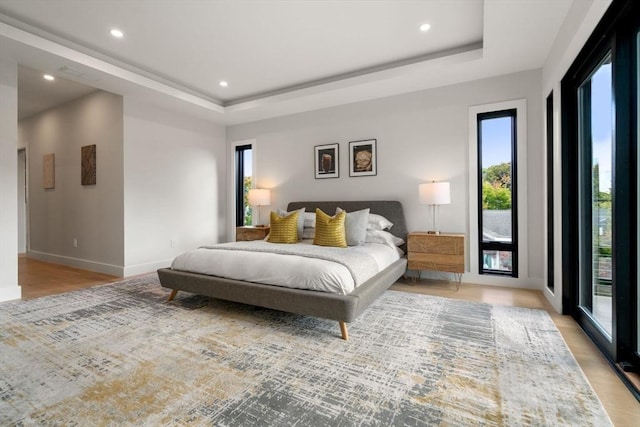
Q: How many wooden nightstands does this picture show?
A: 2